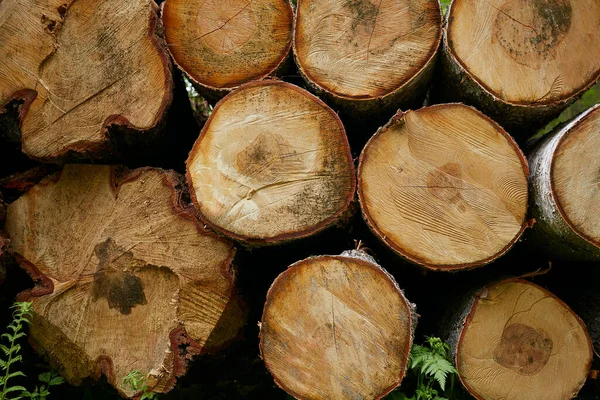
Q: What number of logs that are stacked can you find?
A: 10